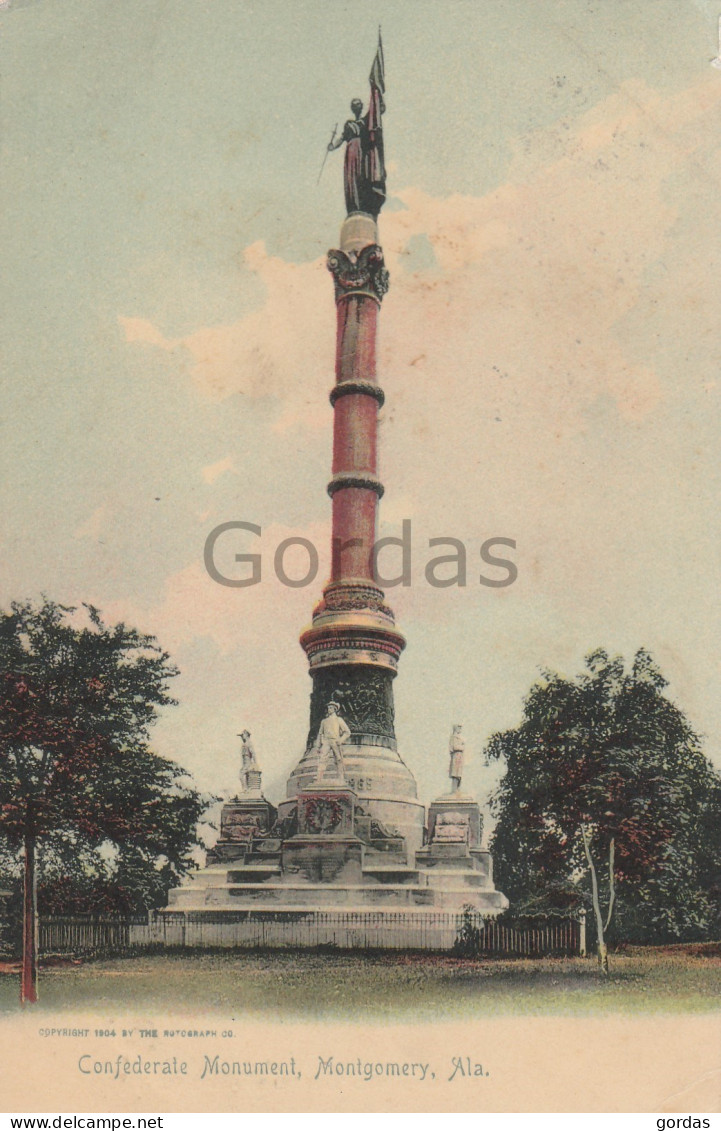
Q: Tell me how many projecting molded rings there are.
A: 2